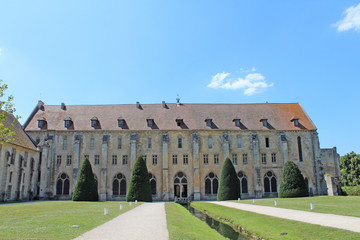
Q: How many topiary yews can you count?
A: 4